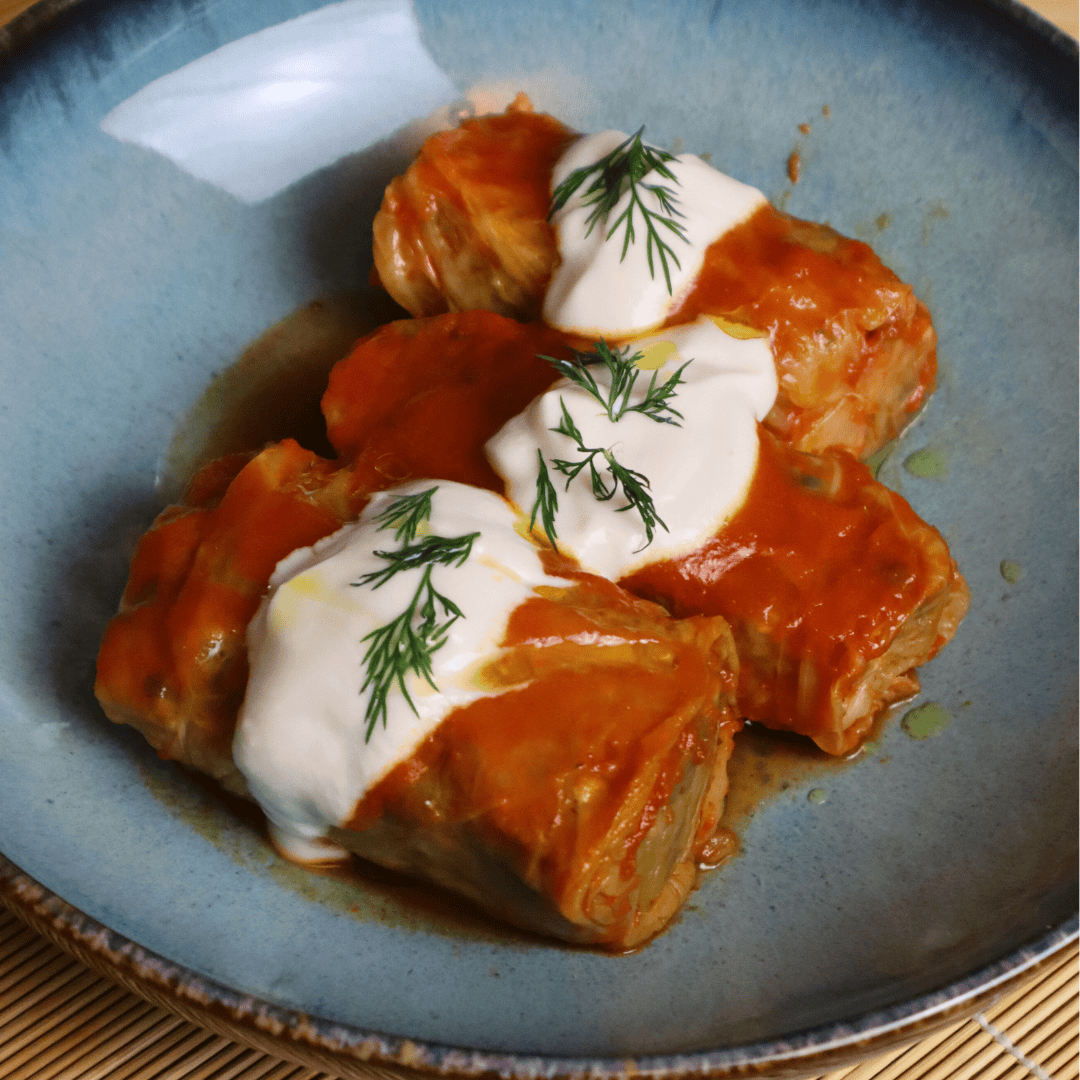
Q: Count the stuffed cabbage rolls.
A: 3